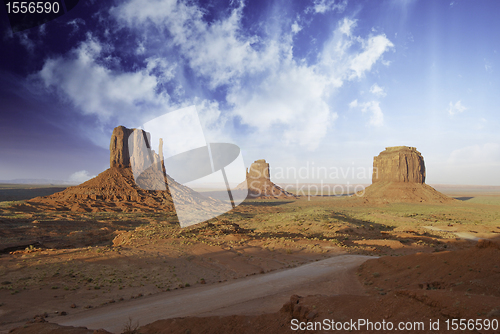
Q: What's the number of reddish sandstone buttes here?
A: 3